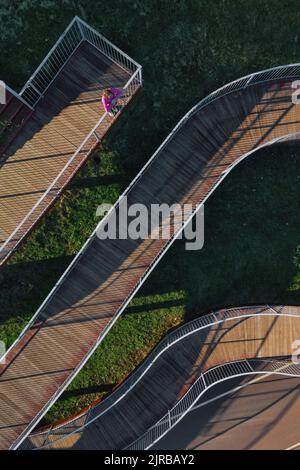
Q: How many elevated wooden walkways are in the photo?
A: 3